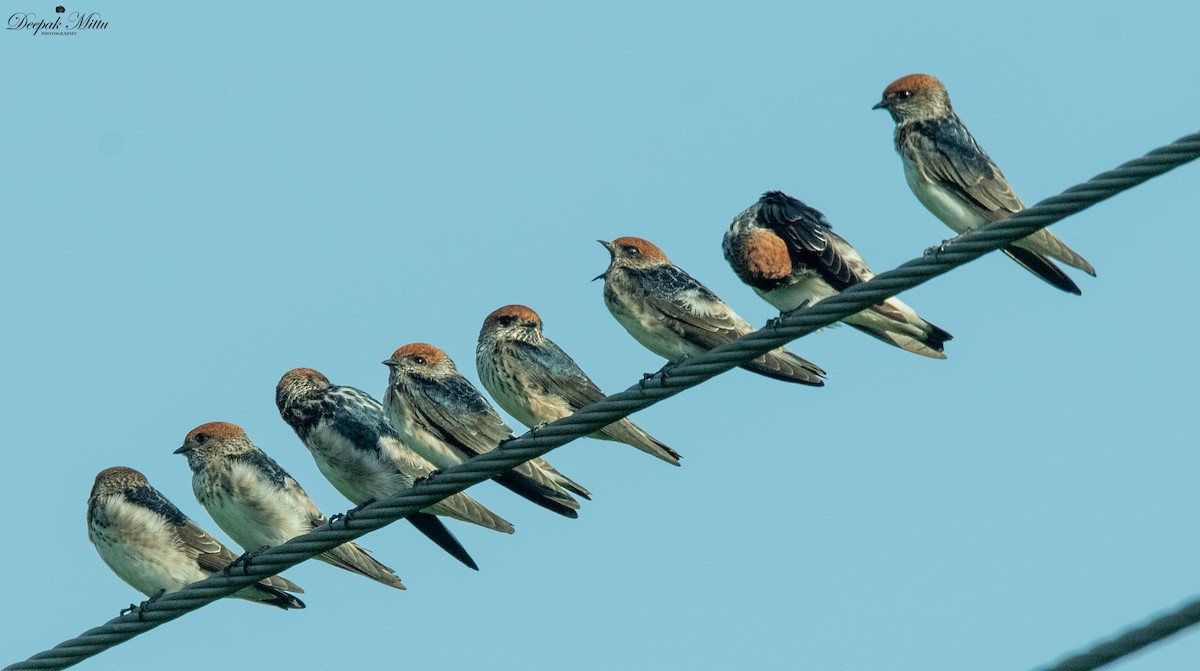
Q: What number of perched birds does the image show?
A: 8